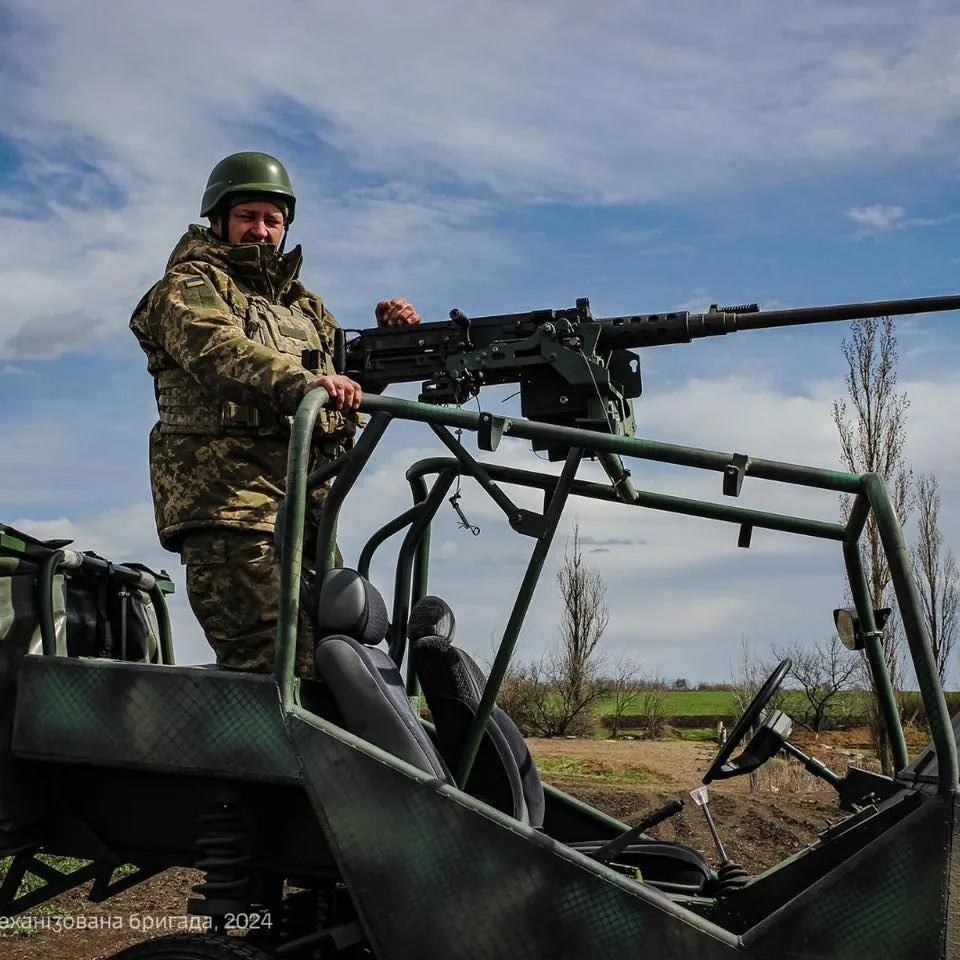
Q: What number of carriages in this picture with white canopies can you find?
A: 0